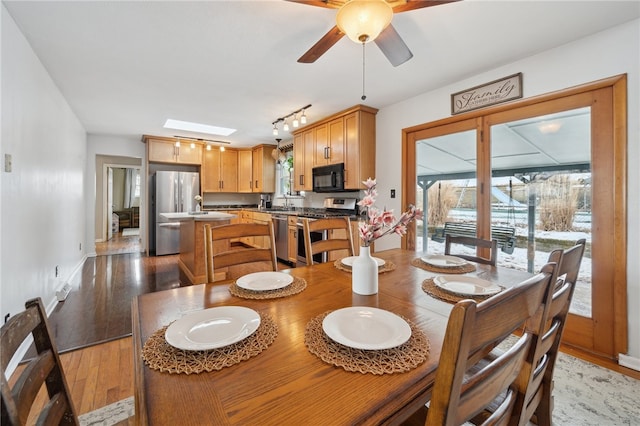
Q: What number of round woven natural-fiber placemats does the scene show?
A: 6